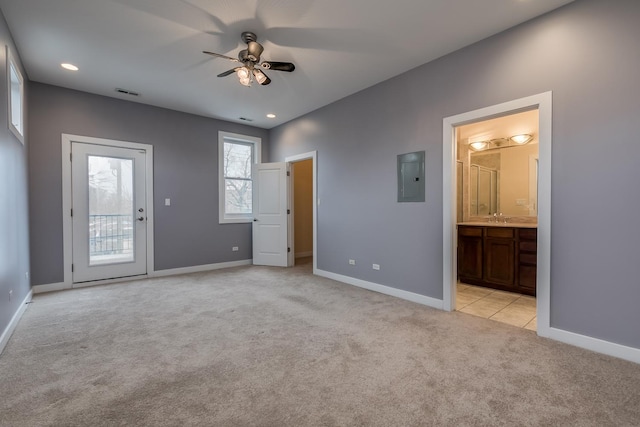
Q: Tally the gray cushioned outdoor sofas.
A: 0